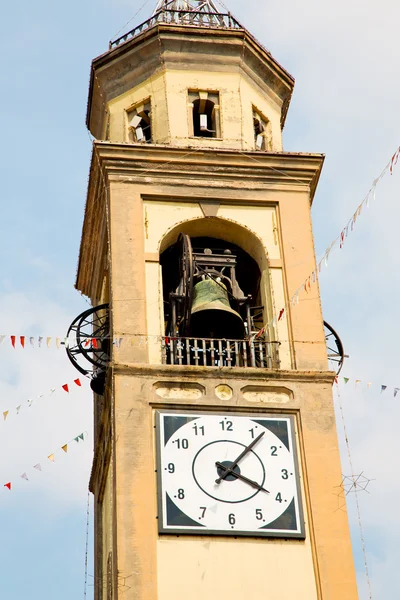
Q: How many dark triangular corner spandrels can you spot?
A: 4